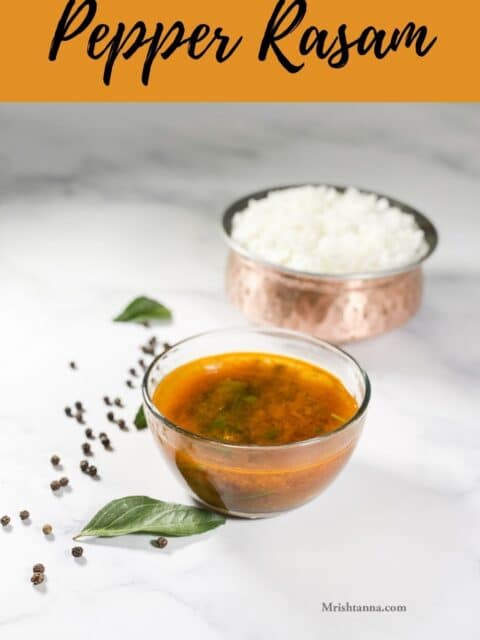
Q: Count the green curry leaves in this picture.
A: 3